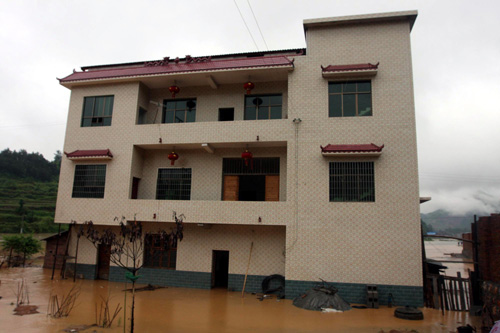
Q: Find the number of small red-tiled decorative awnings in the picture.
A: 3